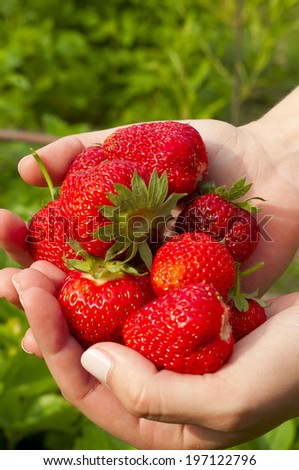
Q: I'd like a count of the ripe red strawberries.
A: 9